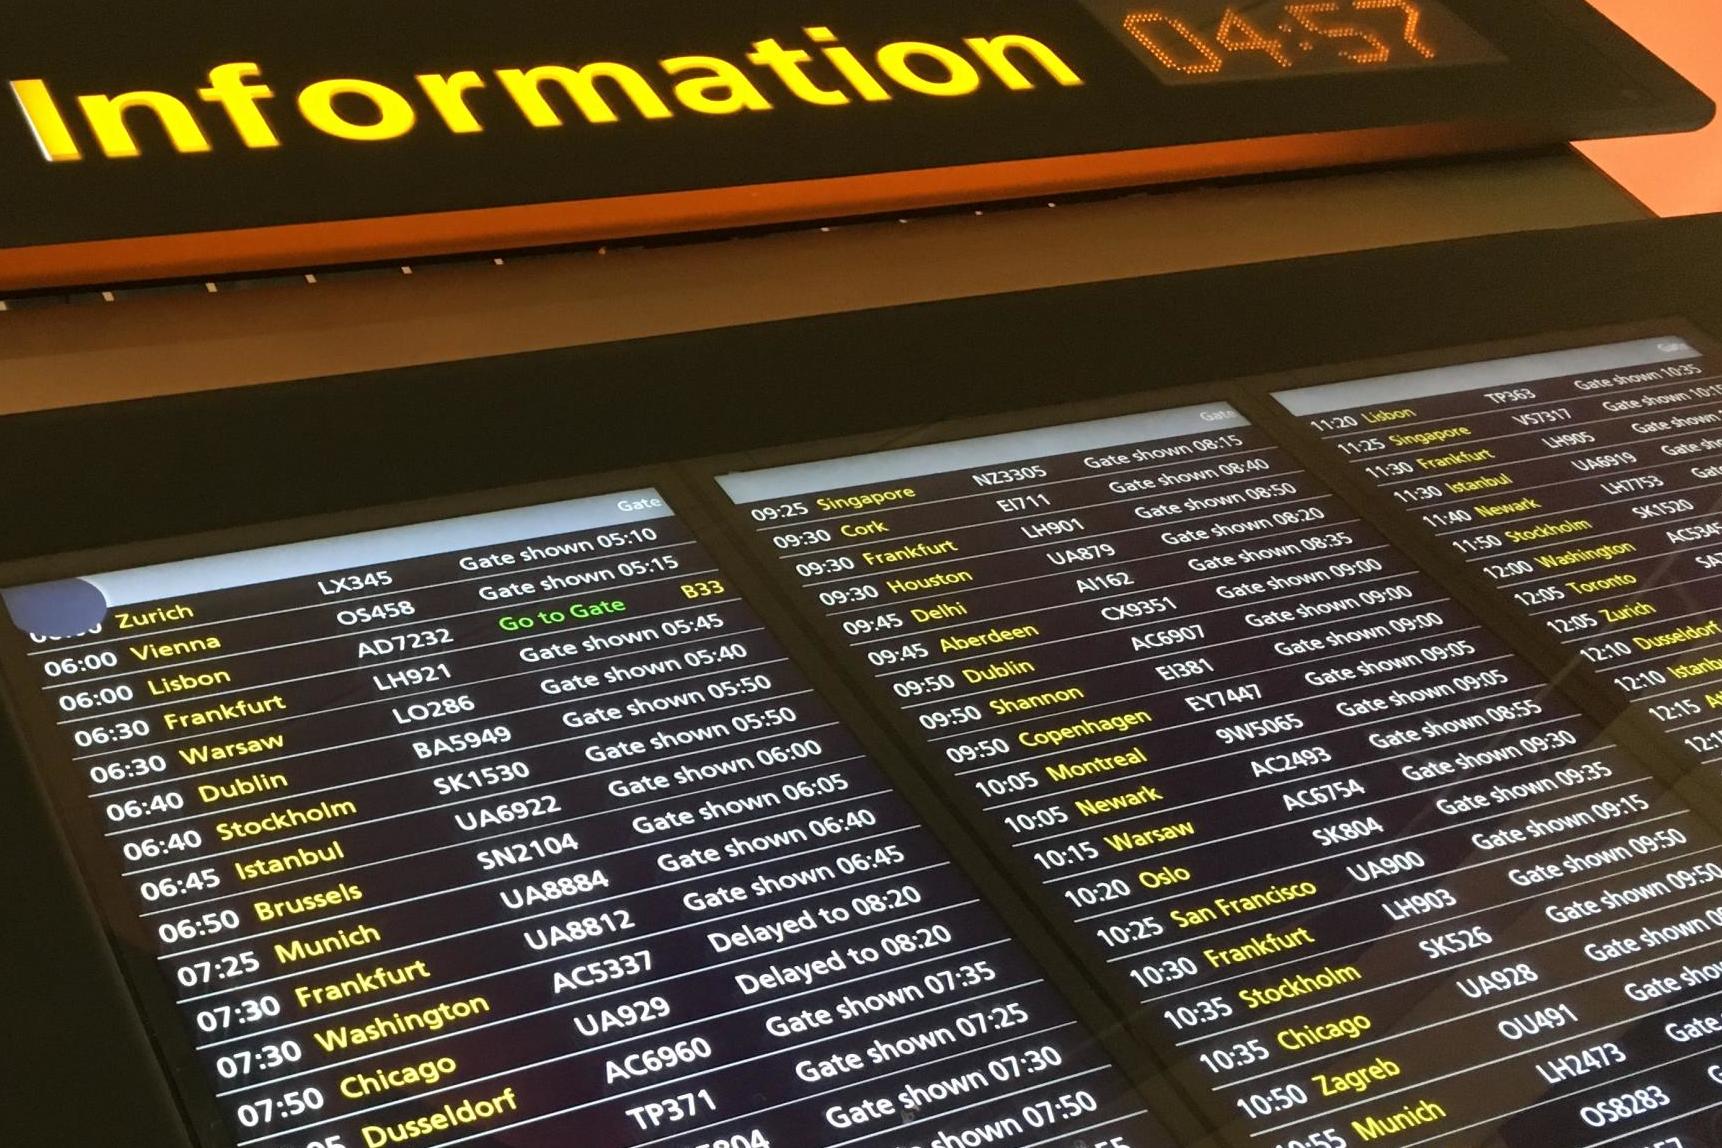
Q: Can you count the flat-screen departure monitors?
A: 3